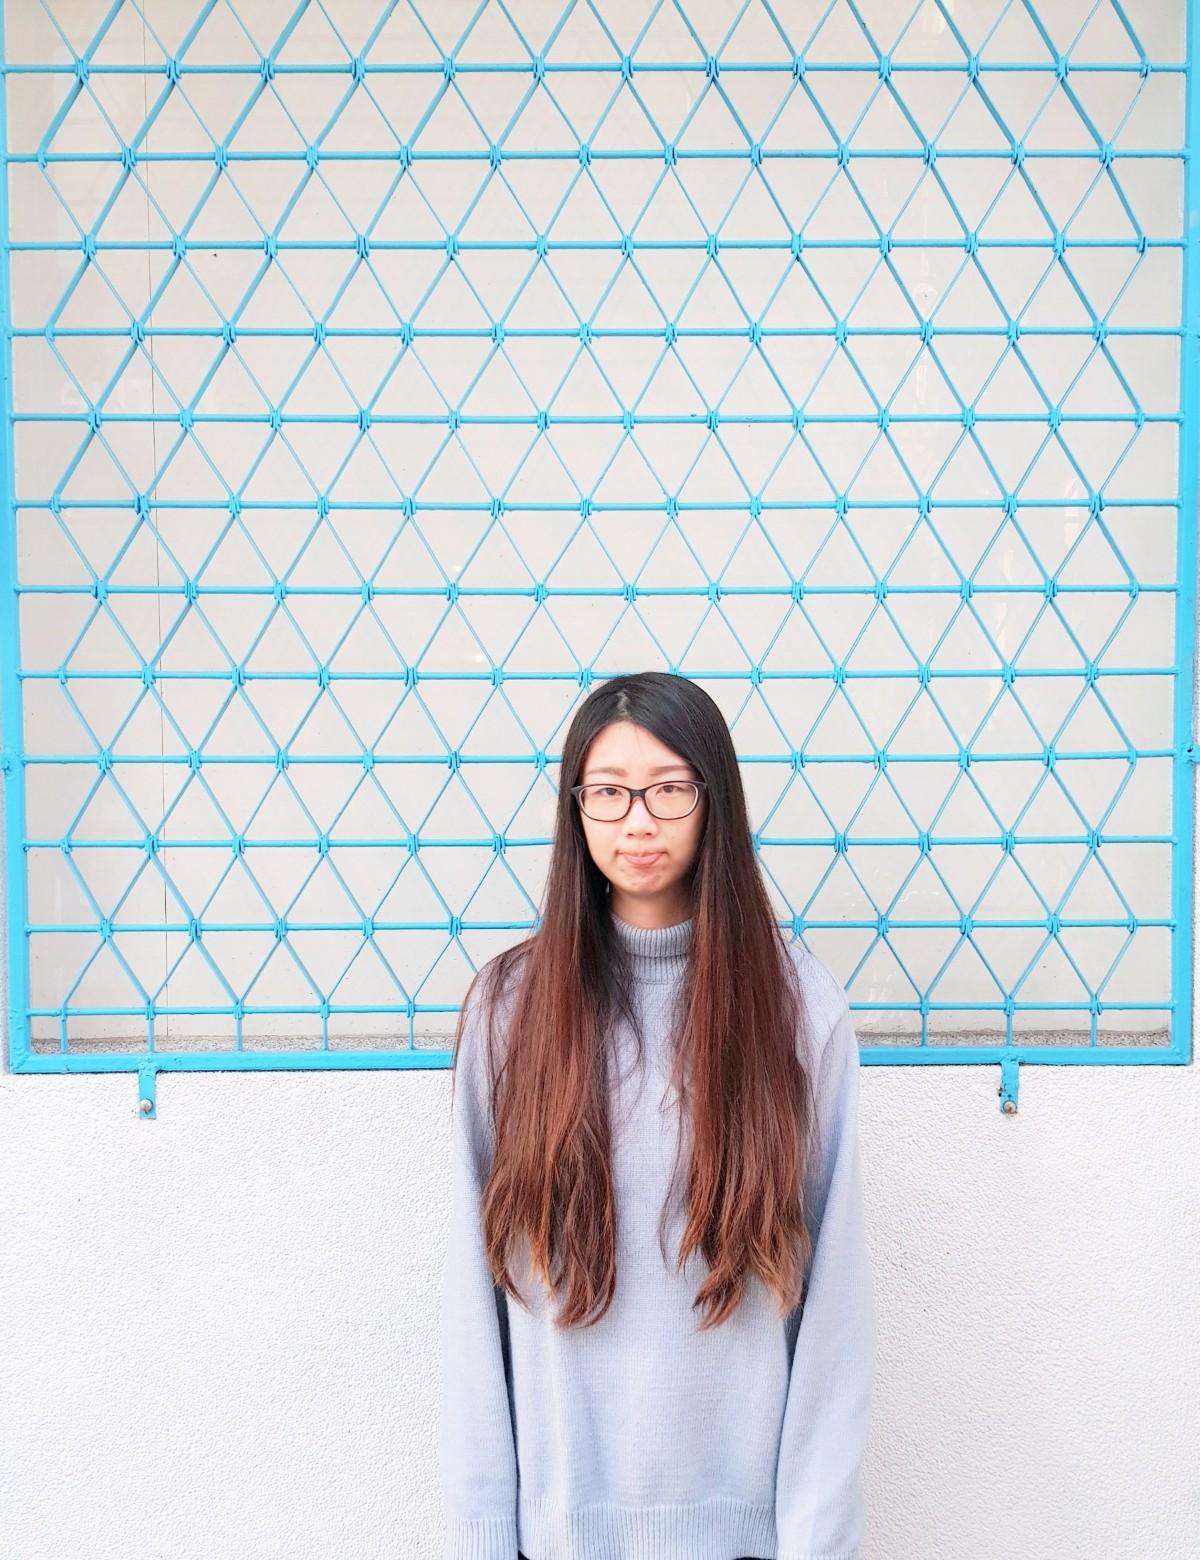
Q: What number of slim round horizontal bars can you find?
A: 12